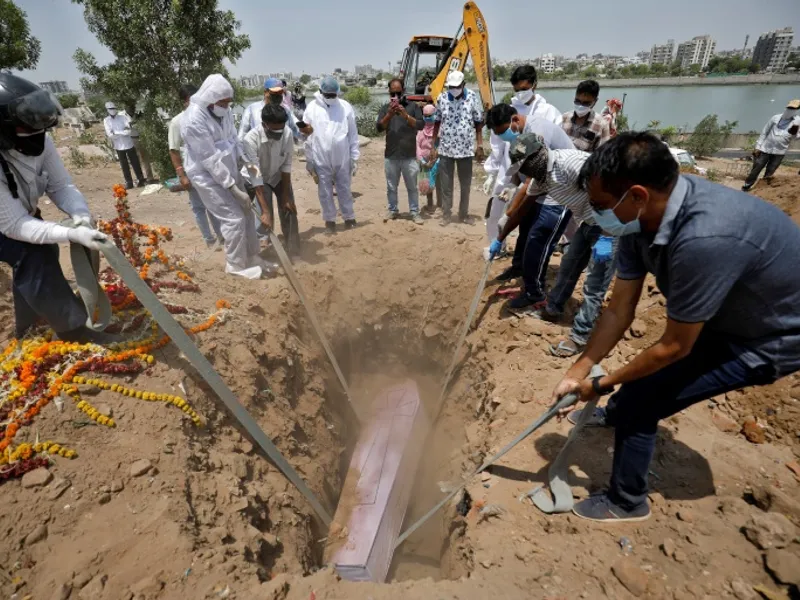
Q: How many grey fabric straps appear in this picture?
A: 4